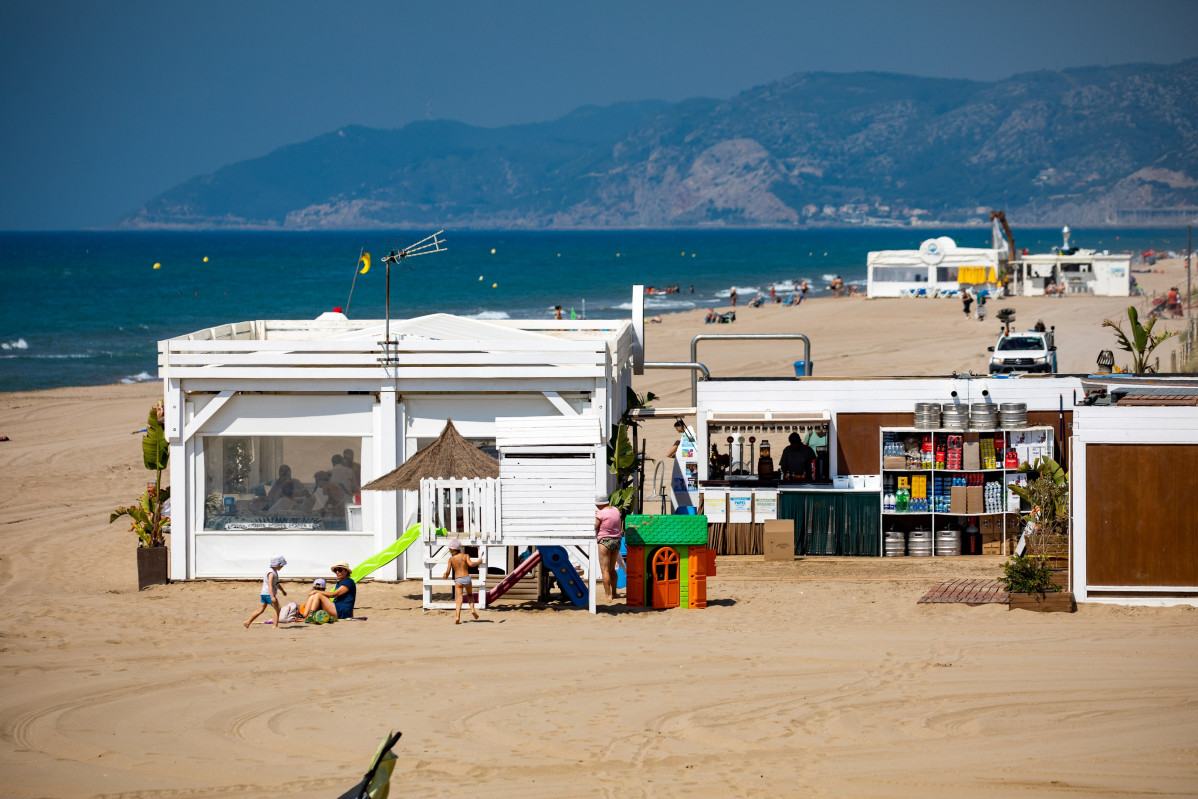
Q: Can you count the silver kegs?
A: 7